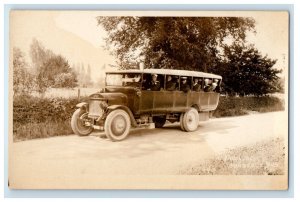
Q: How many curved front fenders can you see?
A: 2